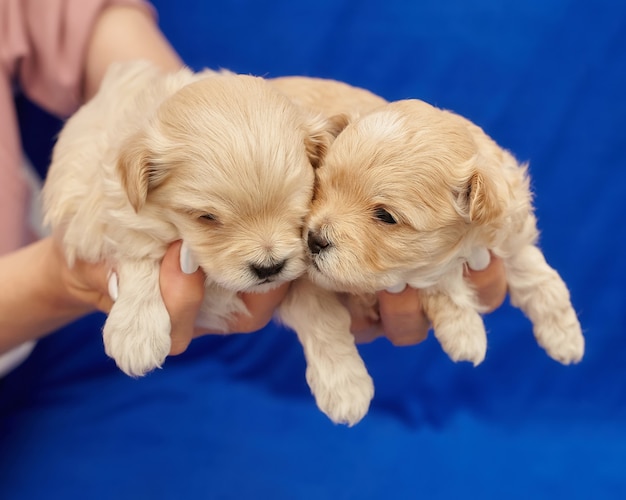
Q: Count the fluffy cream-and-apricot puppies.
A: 2